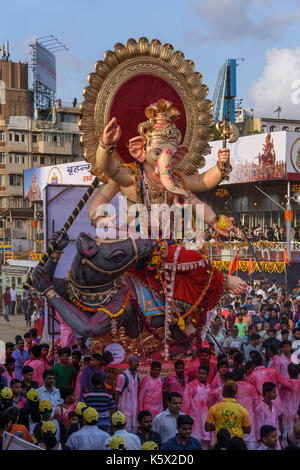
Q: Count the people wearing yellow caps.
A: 9